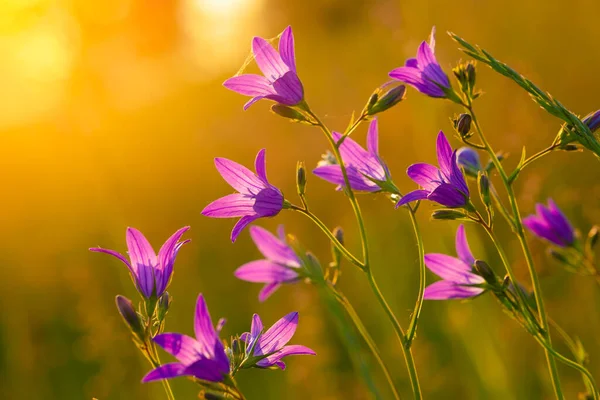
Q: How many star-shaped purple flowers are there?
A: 11